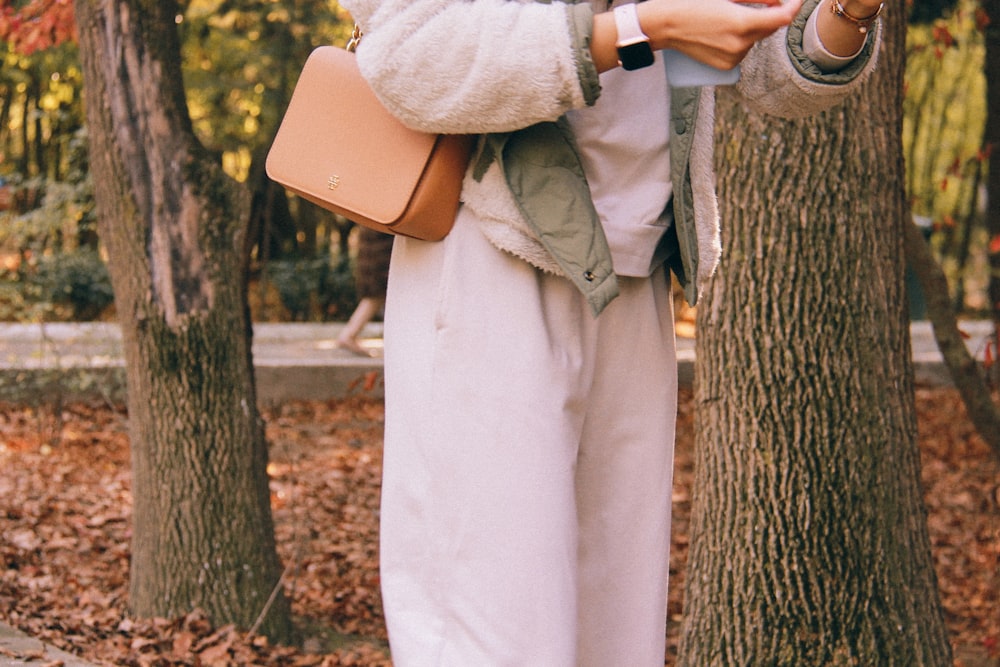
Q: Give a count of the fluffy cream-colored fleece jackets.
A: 1